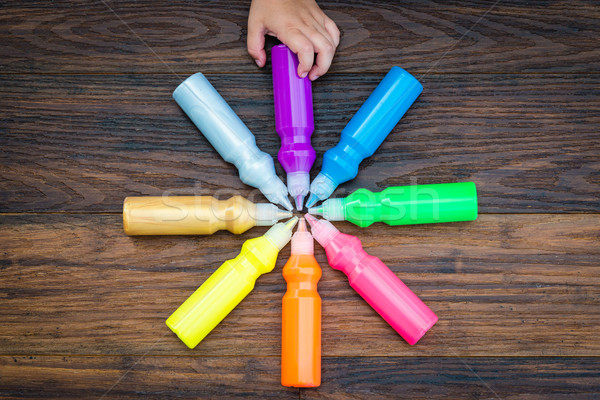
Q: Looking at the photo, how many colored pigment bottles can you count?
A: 8